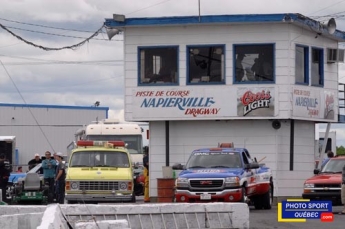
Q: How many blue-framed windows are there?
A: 5